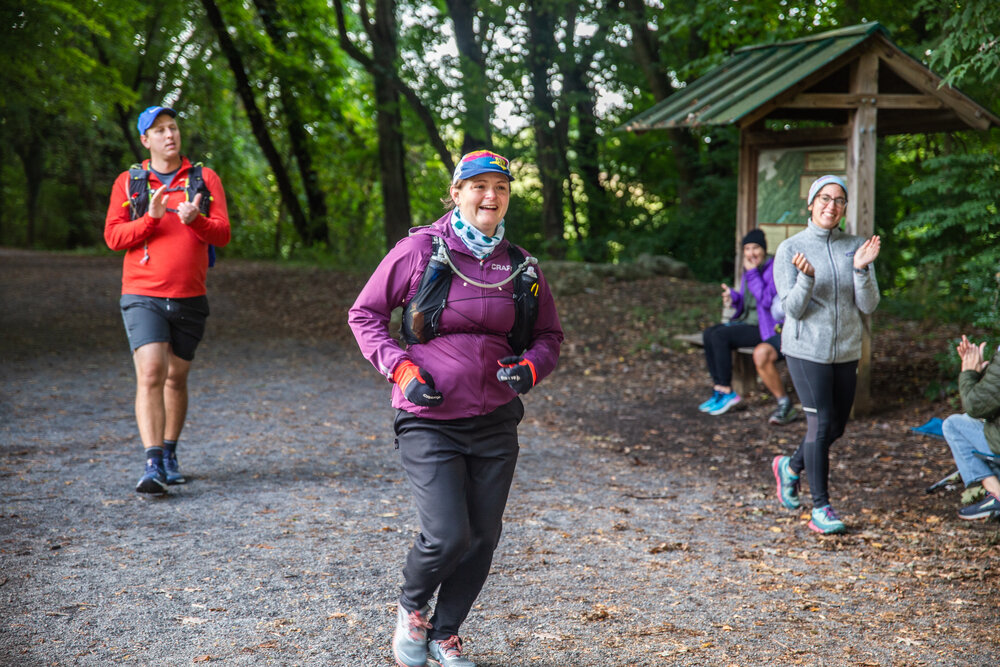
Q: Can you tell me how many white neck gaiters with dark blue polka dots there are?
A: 1